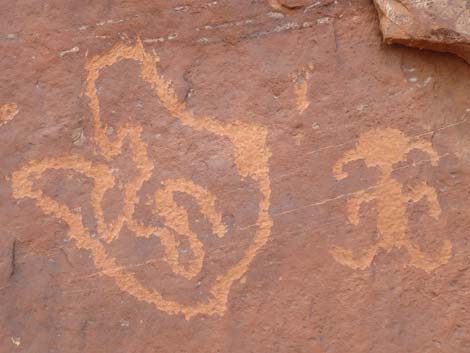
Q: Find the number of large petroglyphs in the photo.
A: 2